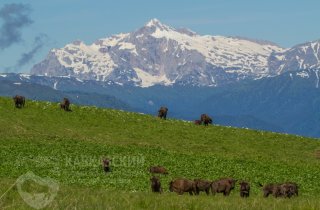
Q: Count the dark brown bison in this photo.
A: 14